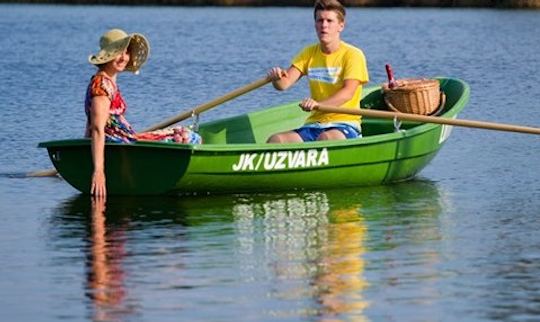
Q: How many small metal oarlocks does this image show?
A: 2